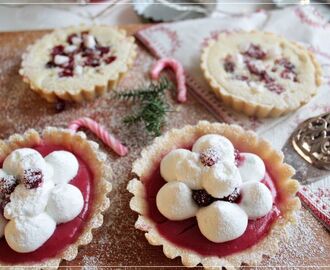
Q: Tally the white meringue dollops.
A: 12